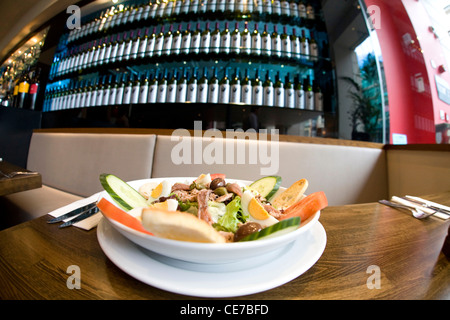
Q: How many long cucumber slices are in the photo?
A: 3